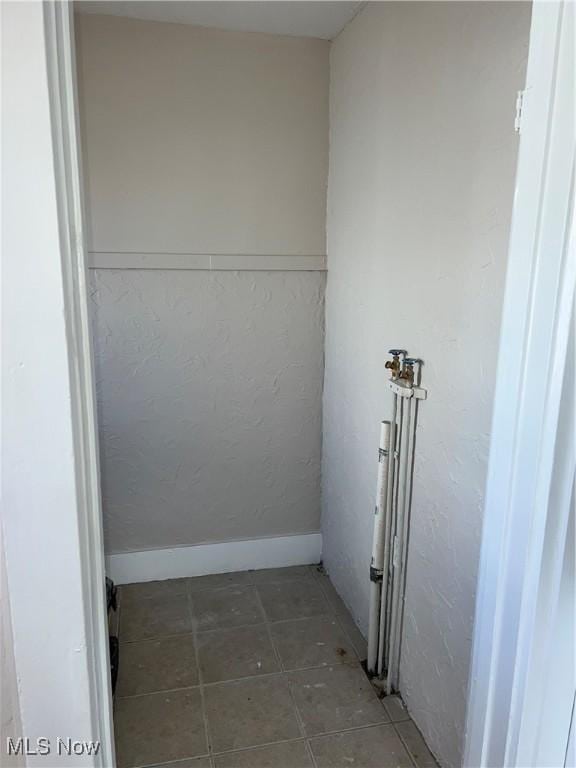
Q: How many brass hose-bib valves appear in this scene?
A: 2